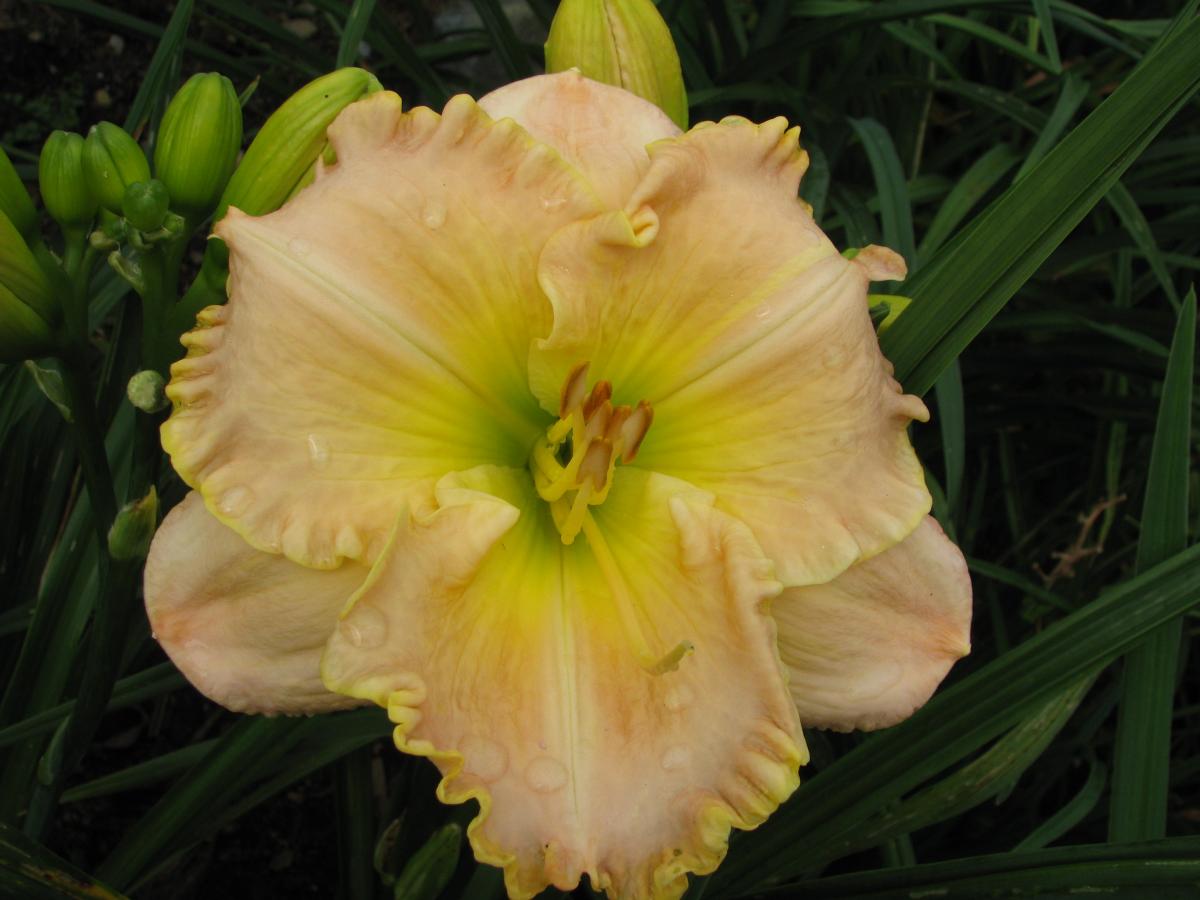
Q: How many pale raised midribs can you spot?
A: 3